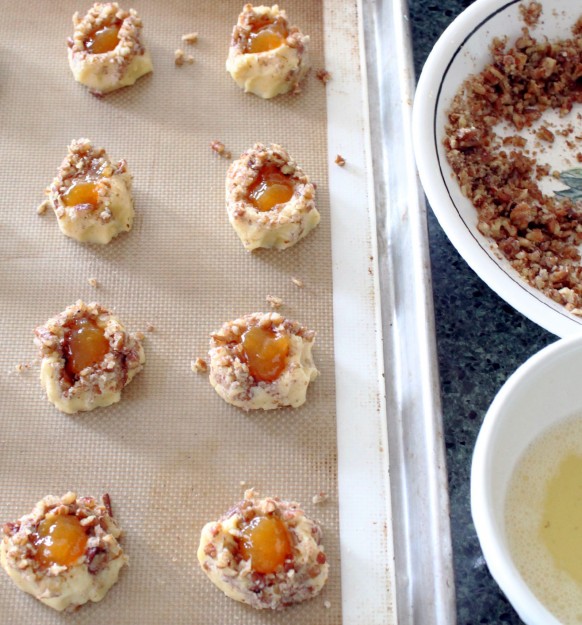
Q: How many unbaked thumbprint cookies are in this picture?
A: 8